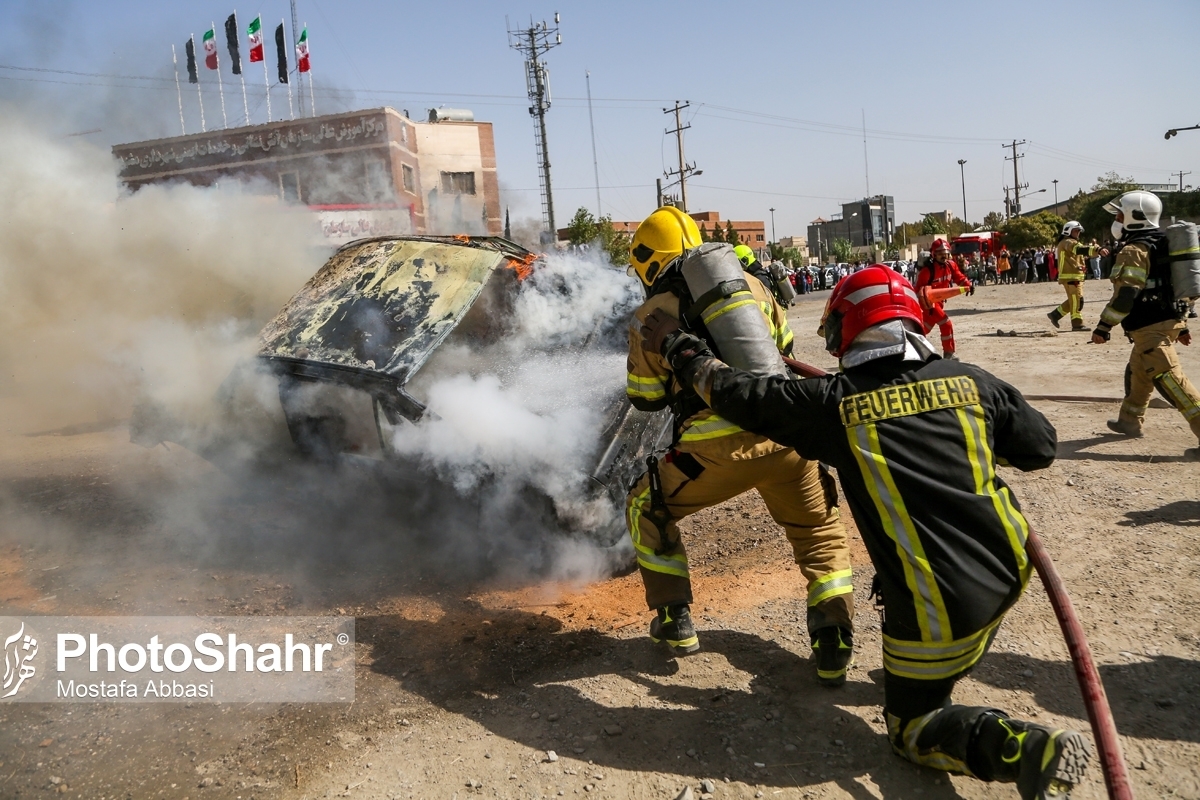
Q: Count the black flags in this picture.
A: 3